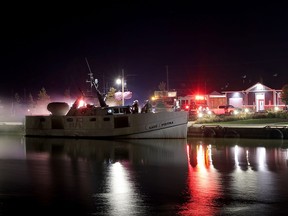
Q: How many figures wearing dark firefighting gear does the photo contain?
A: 2